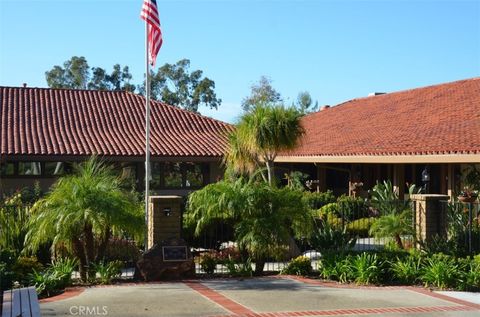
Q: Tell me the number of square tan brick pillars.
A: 2